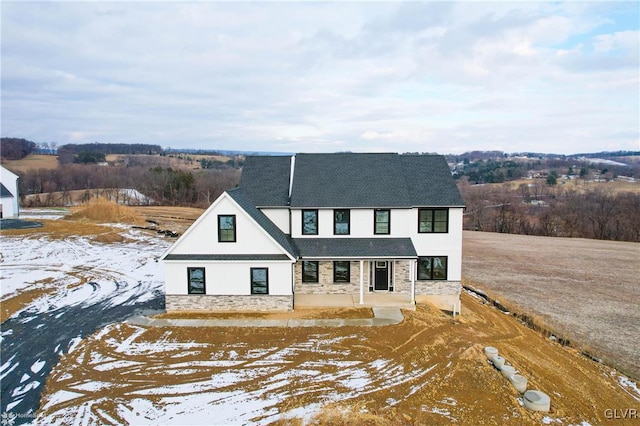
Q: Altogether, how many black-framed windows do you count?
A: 10